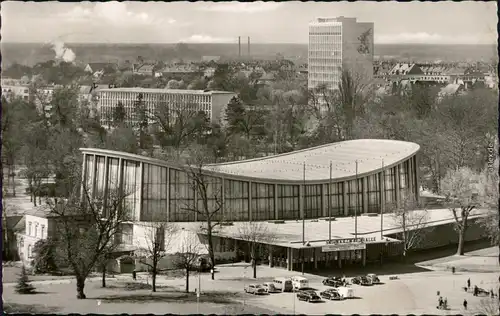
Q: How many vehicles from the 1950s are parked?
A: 10